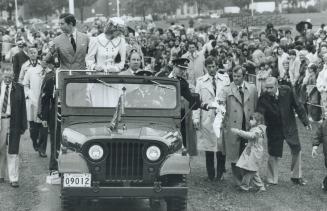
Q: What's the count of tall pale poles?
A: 4